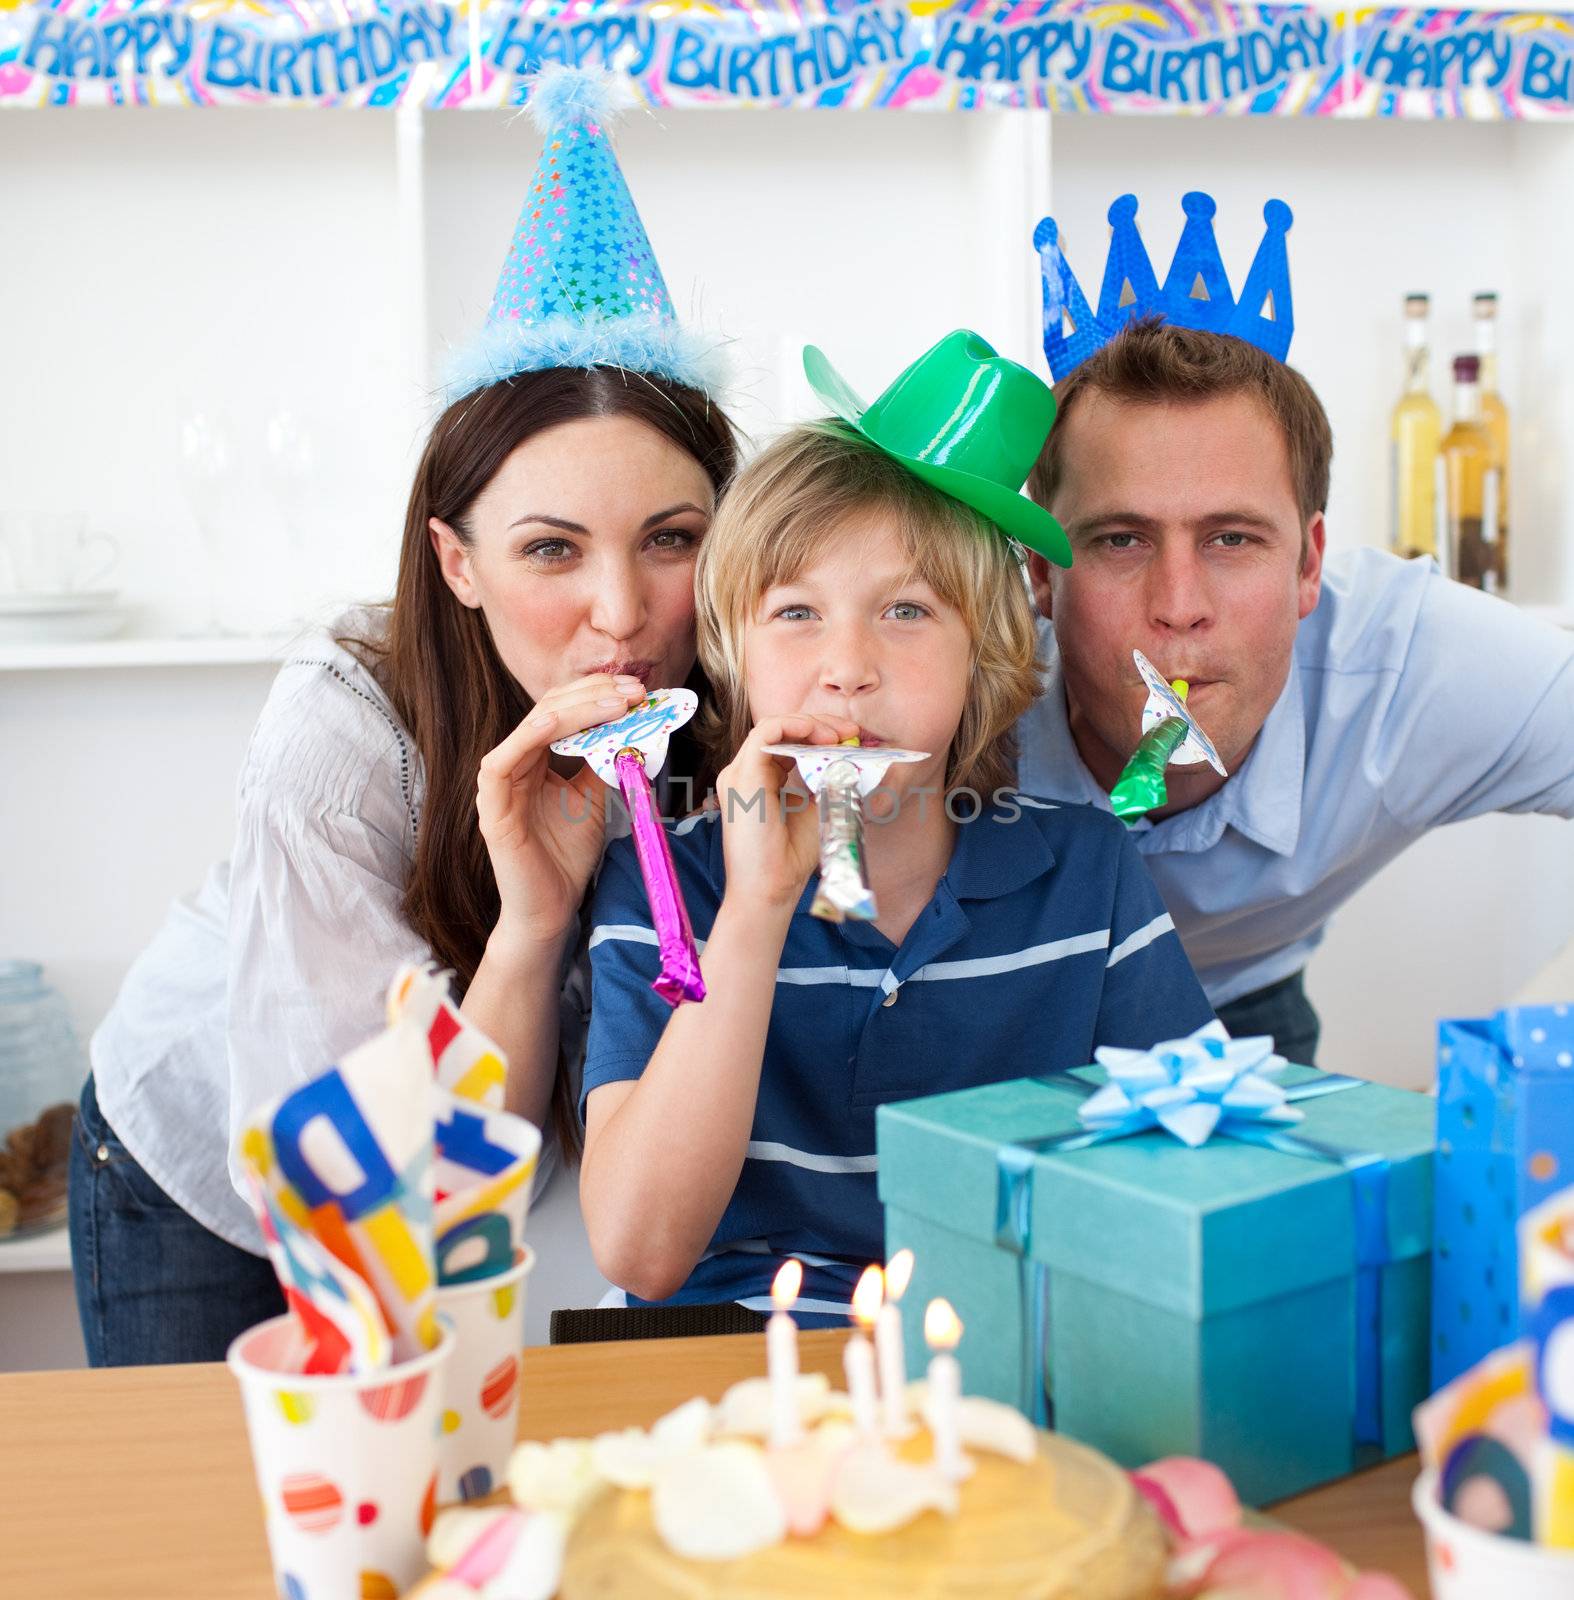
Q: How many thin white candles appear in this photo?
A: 4